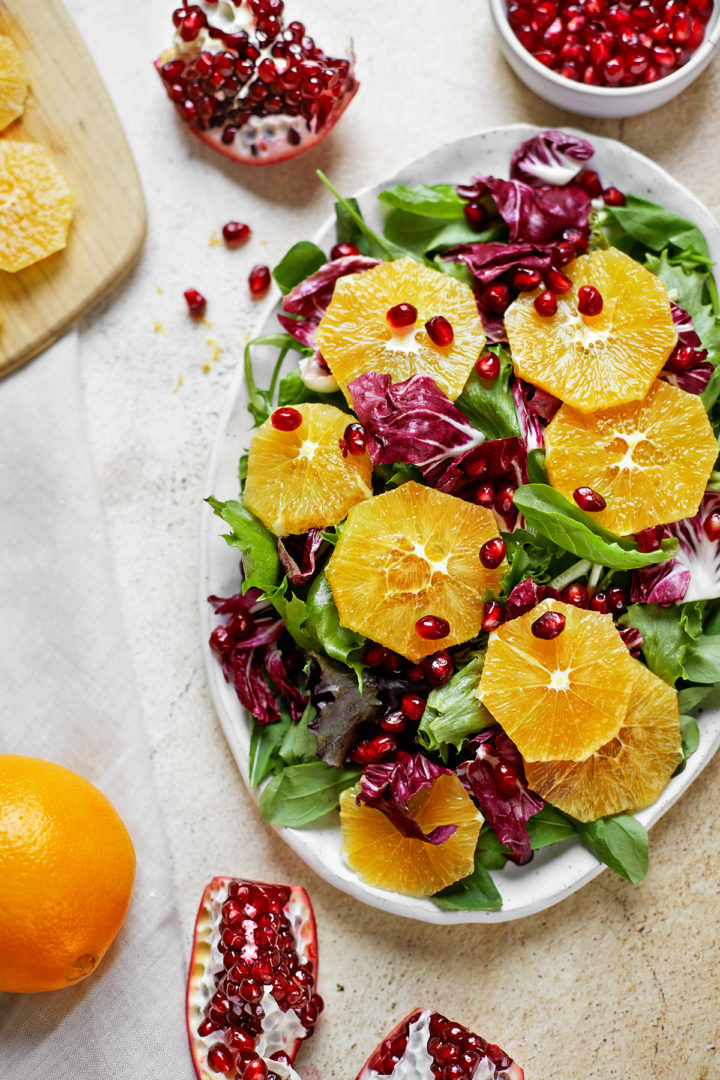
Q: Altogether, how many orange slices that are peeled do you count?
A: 10